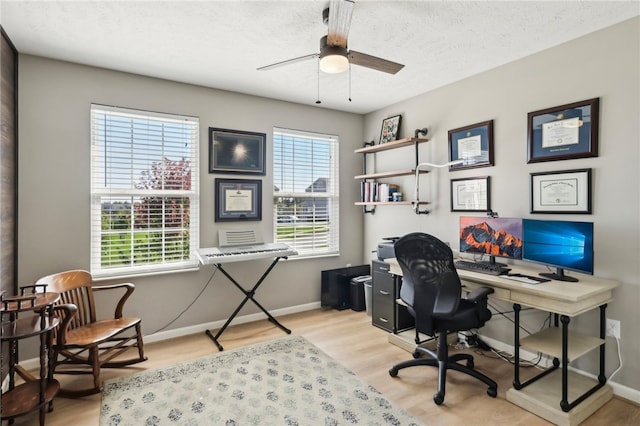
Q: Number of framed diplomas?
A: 5